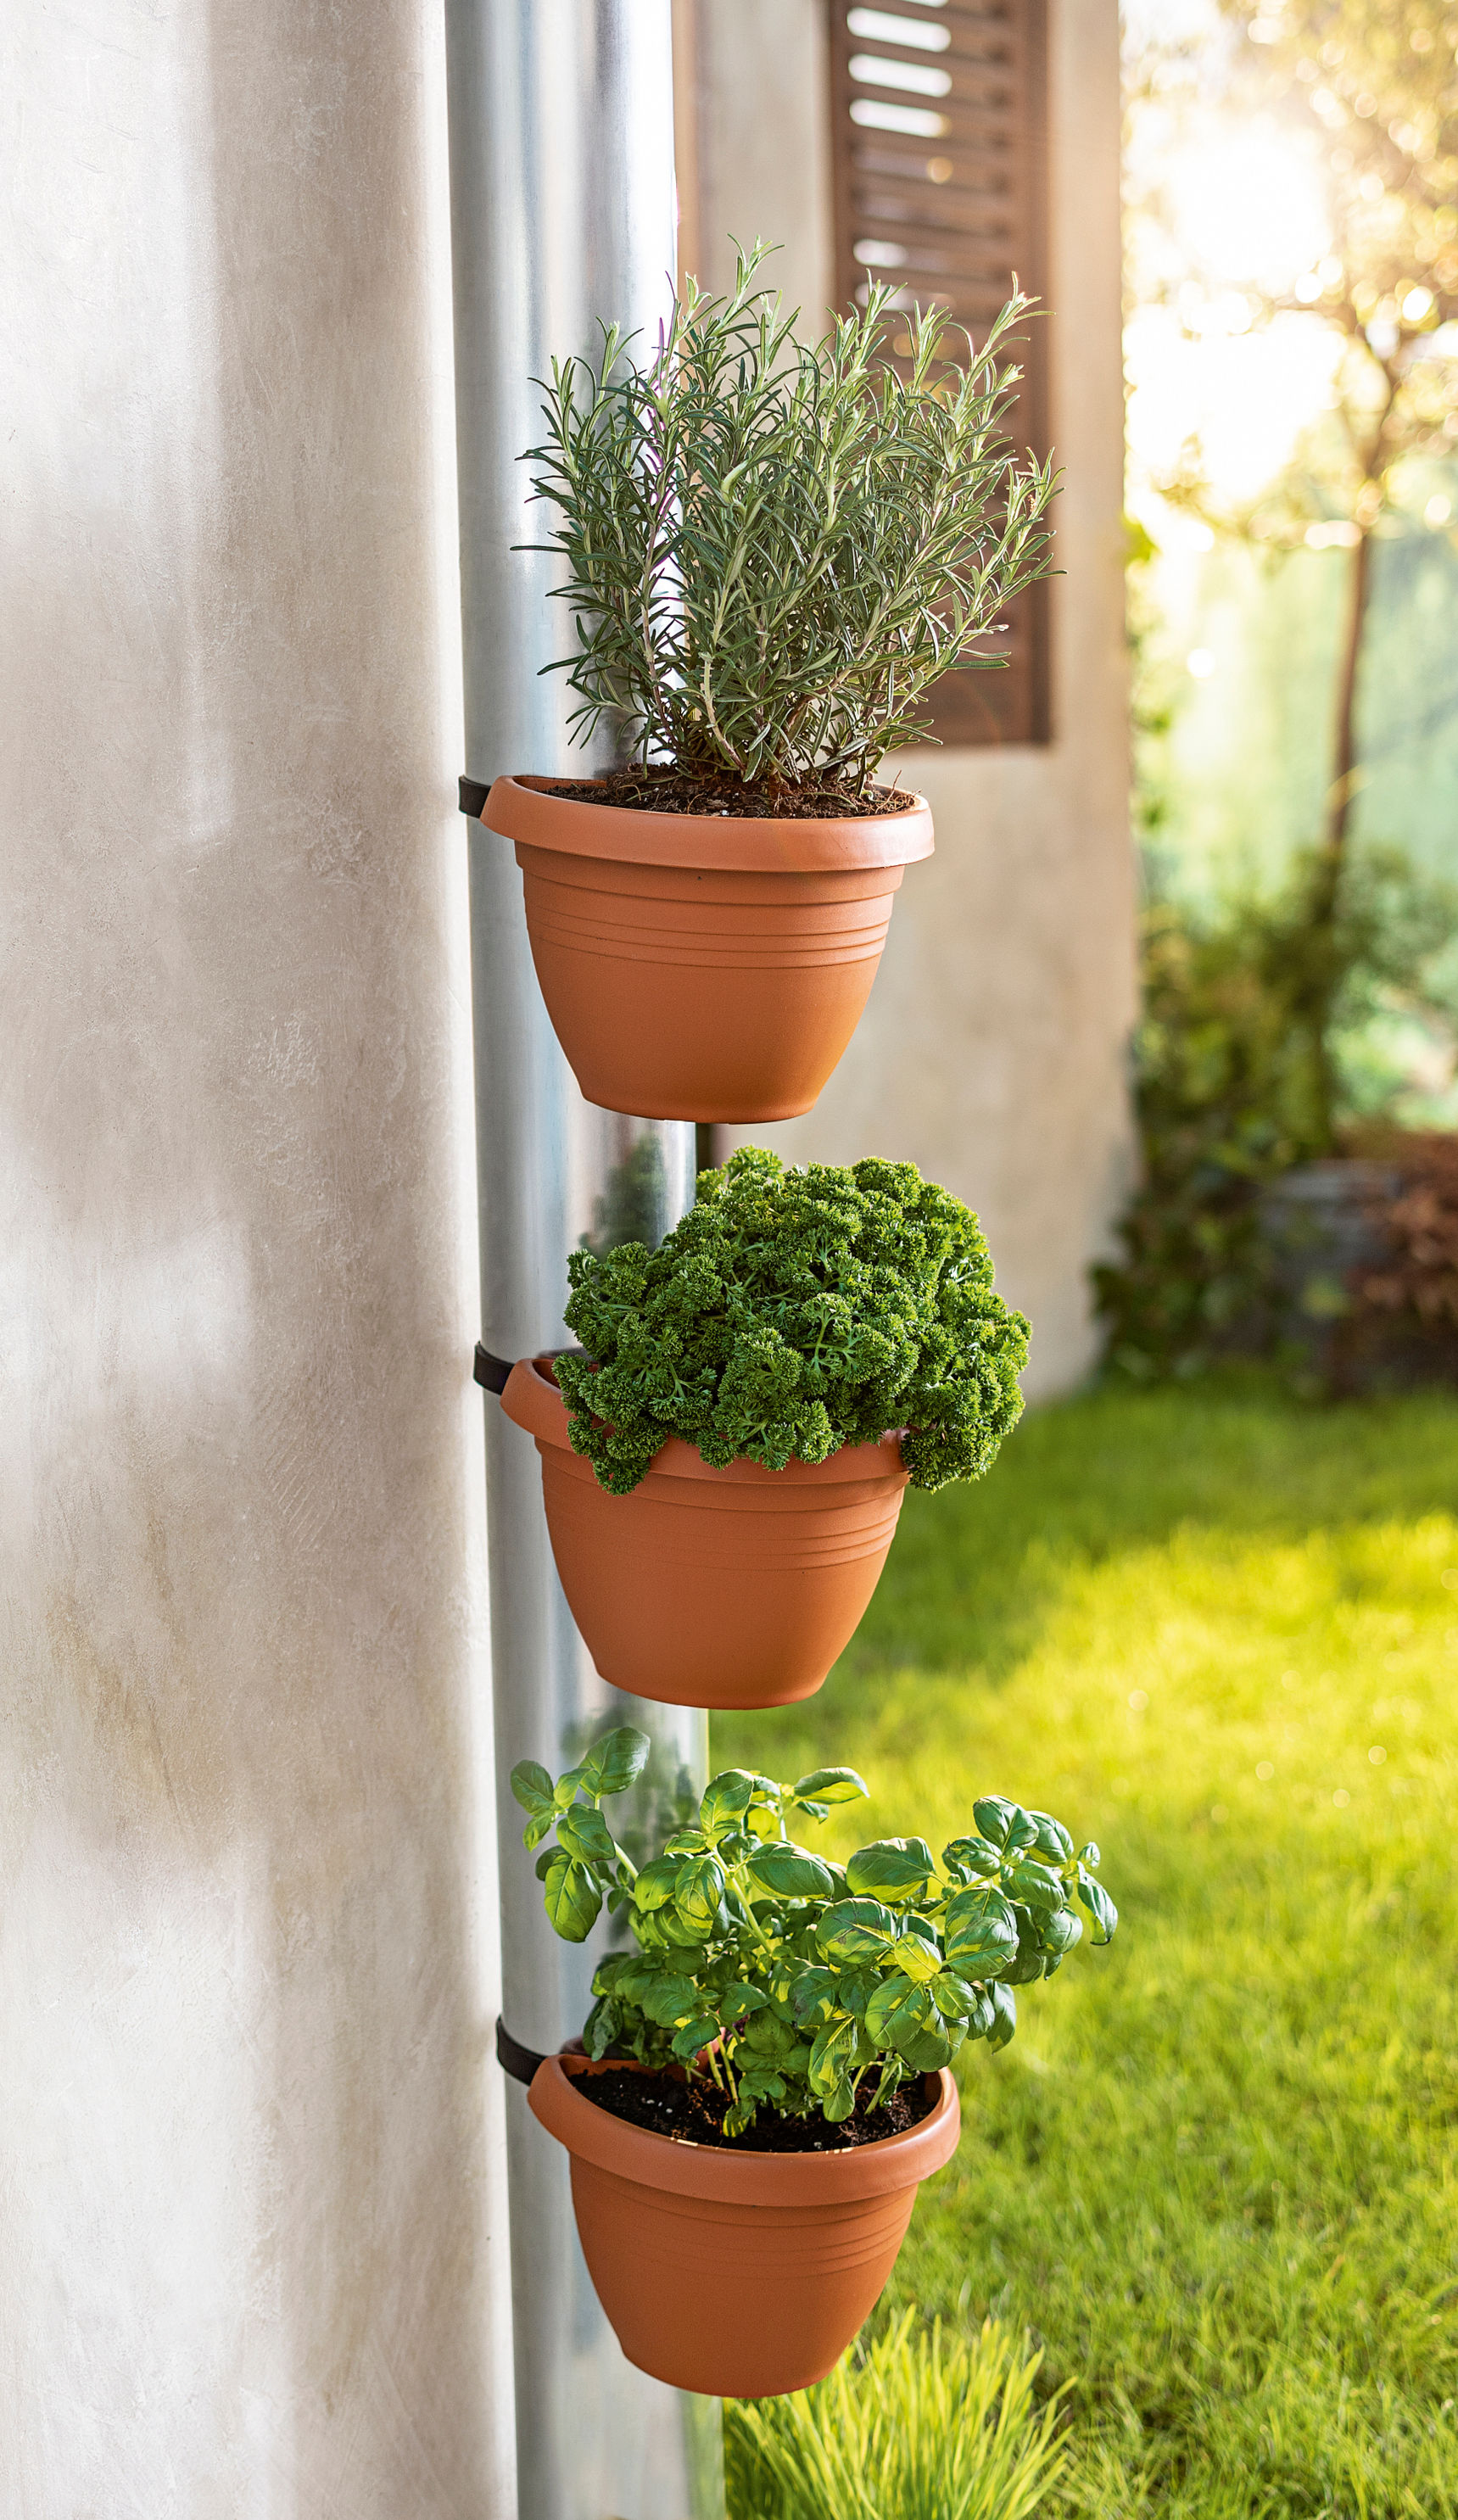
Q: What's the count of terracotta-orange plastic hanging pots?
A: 3